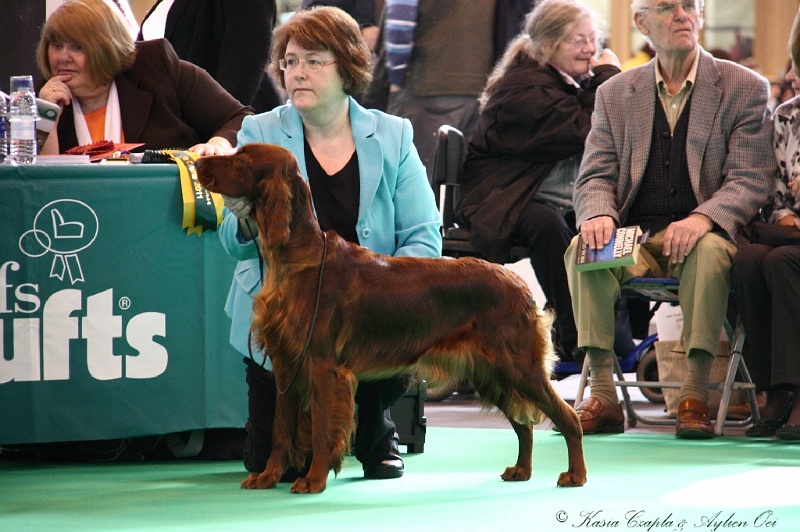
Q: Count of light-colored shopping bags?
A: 1